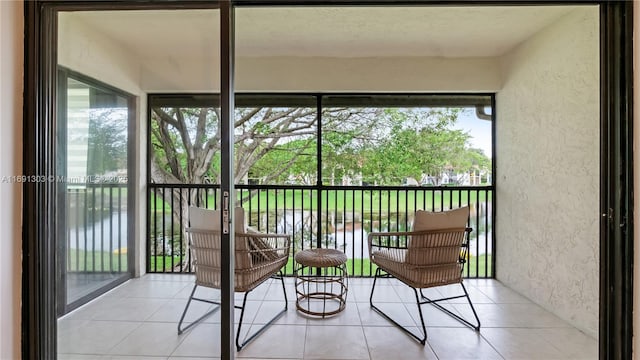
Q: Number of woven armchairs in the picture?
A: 2